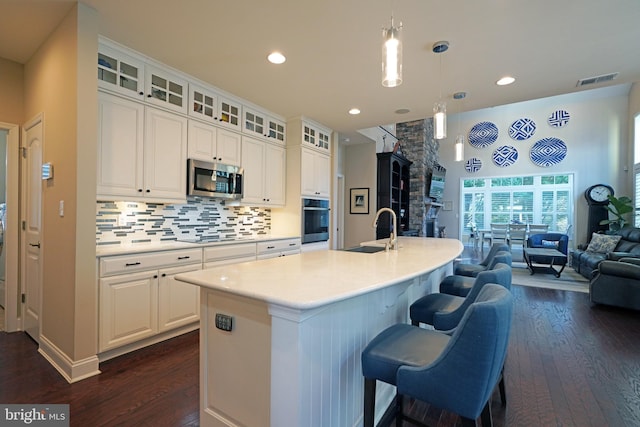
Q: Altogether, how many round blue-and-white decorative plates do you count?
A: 6